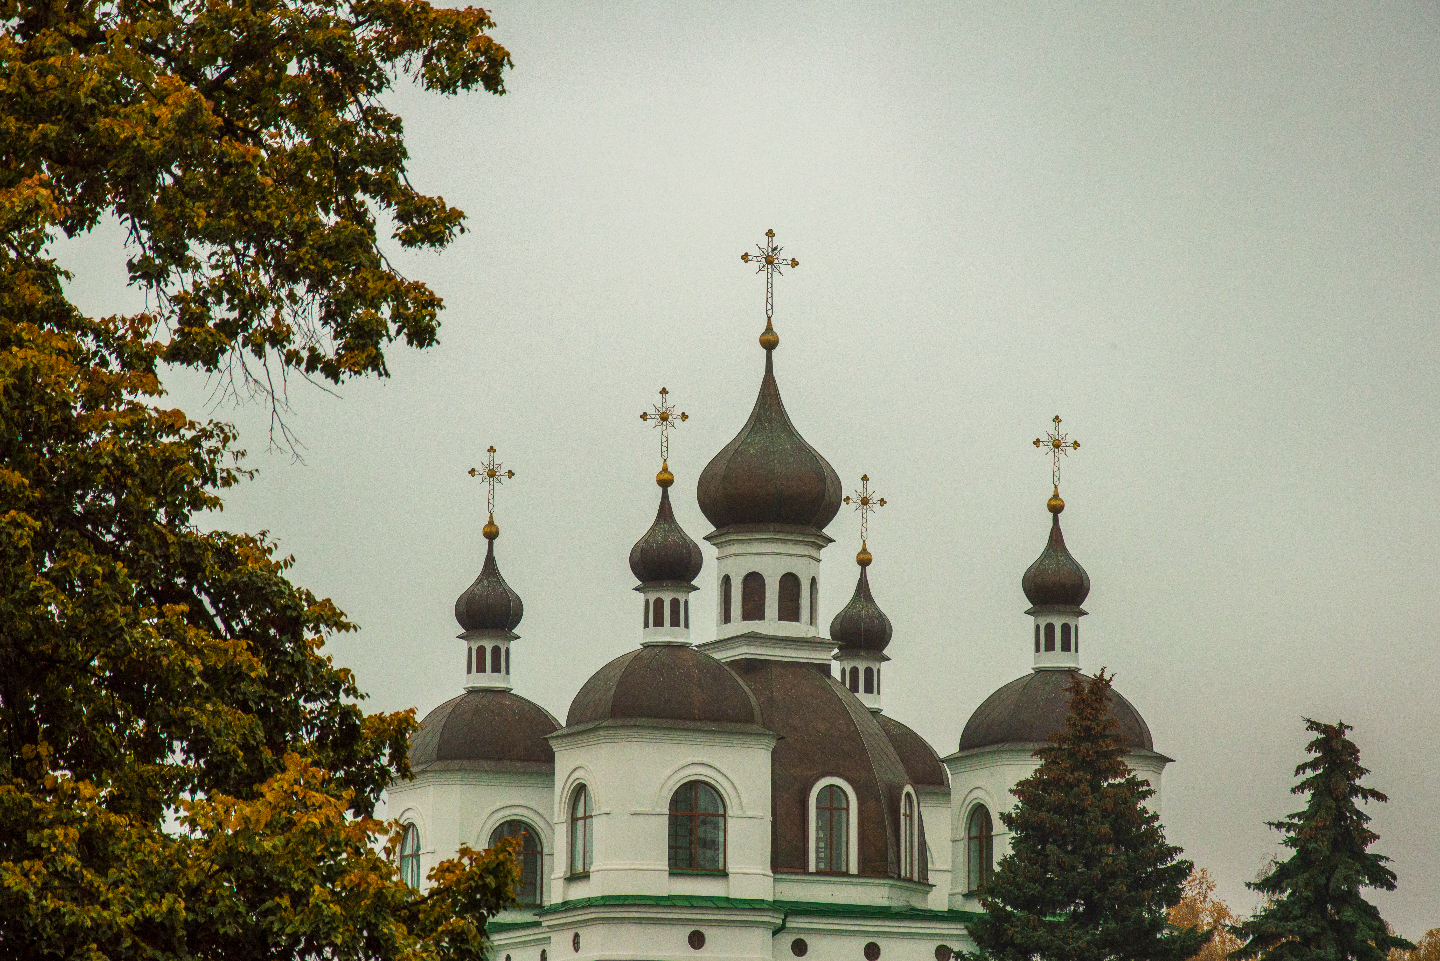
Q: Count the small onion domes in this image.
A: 4